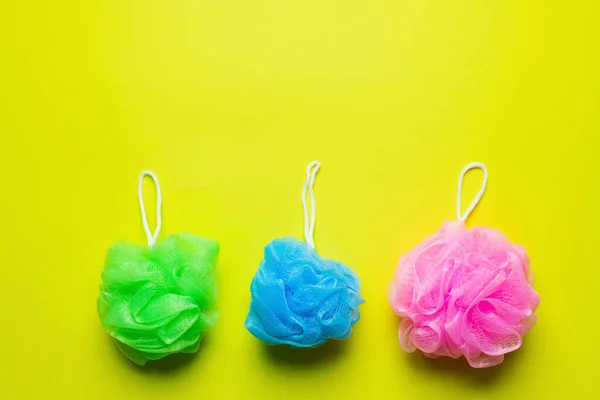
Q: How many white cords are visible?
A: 3